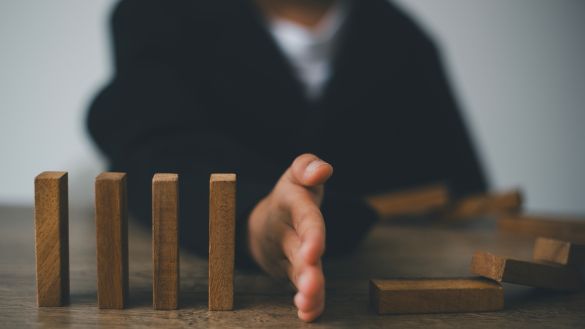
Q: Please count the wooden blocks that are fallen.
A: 6